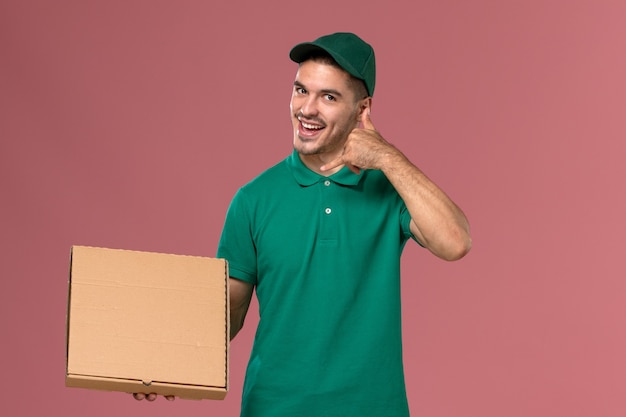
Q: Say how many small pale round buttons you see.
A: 2